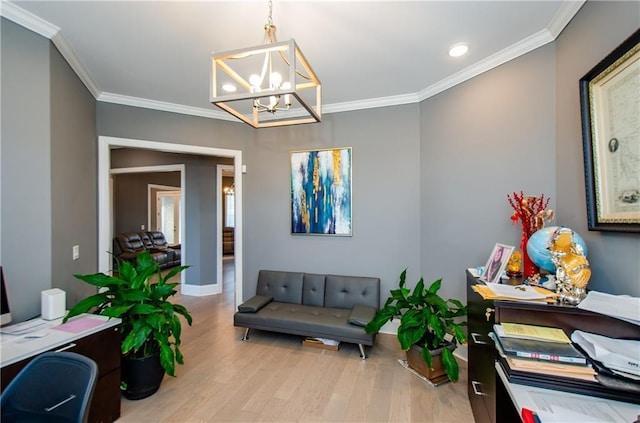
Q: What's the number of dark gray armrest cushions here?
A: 2